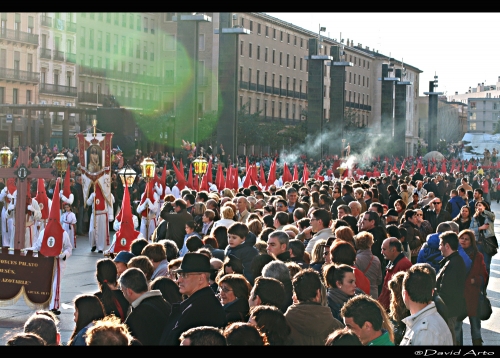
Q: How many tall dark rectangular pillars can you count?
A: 7